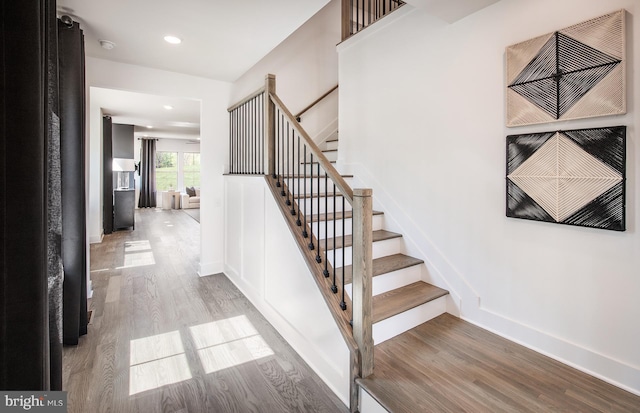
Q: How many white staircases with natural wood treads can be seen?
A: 1